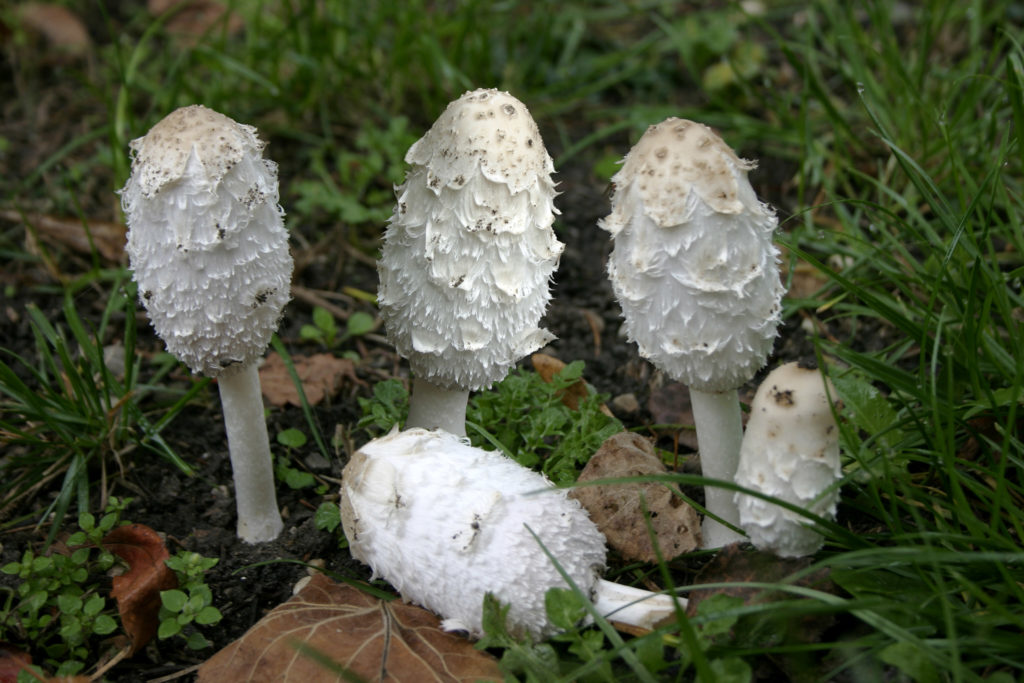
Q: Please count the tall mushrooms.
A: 3